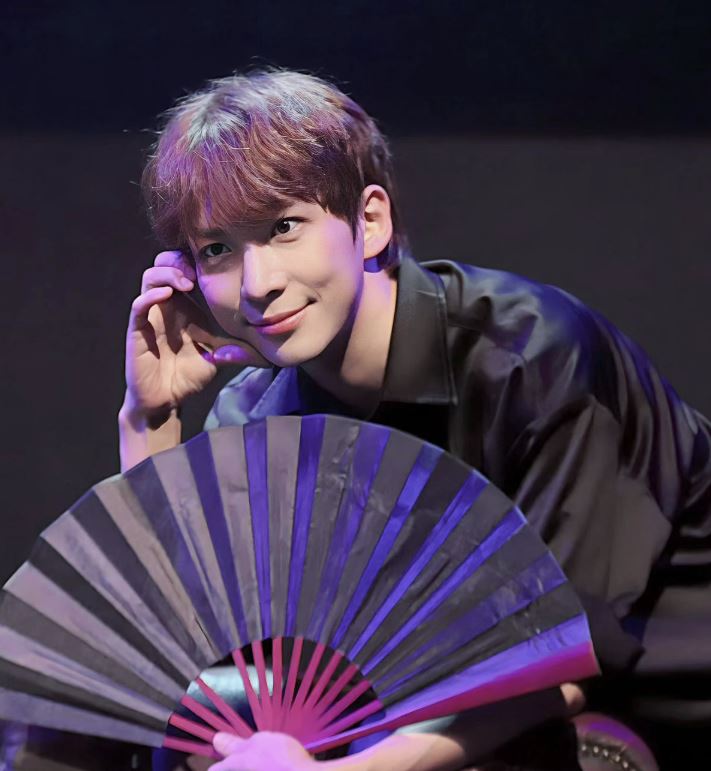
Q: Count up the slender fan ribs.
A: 13